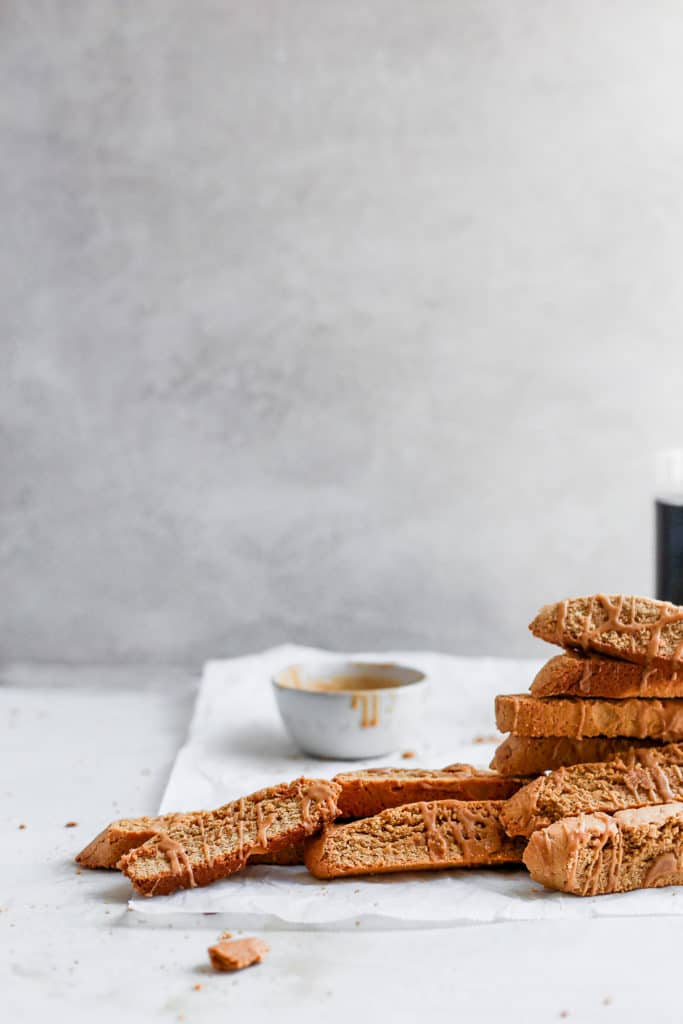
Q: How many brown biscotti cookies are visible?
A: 10